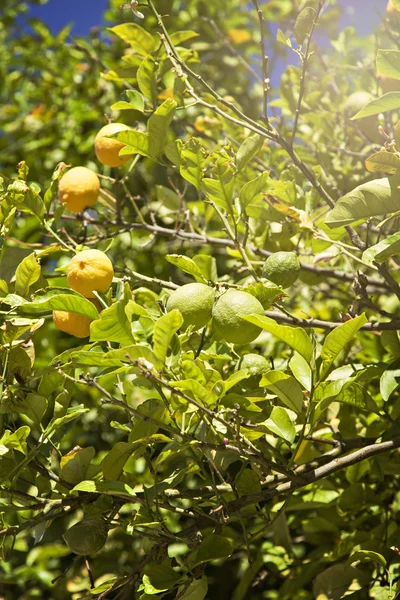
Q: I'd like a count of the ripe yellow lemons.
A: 4